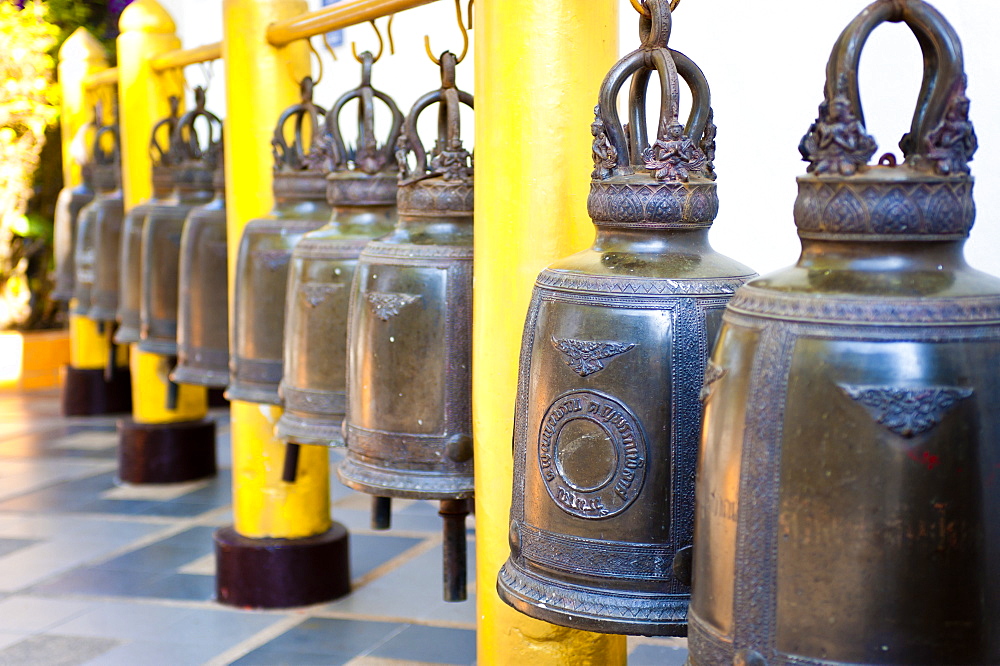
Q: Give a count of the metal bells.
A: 11